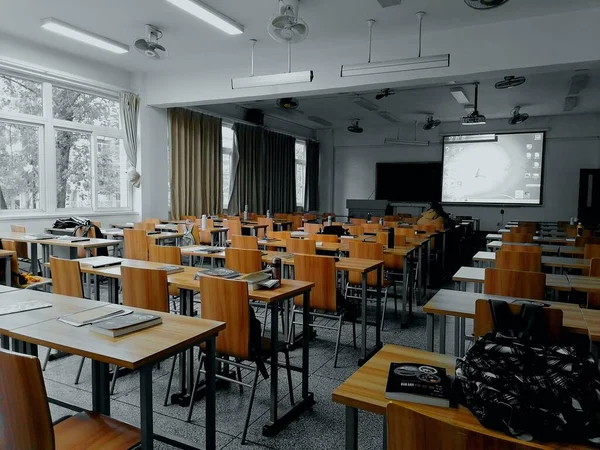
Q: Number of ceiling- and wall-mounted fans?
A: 9